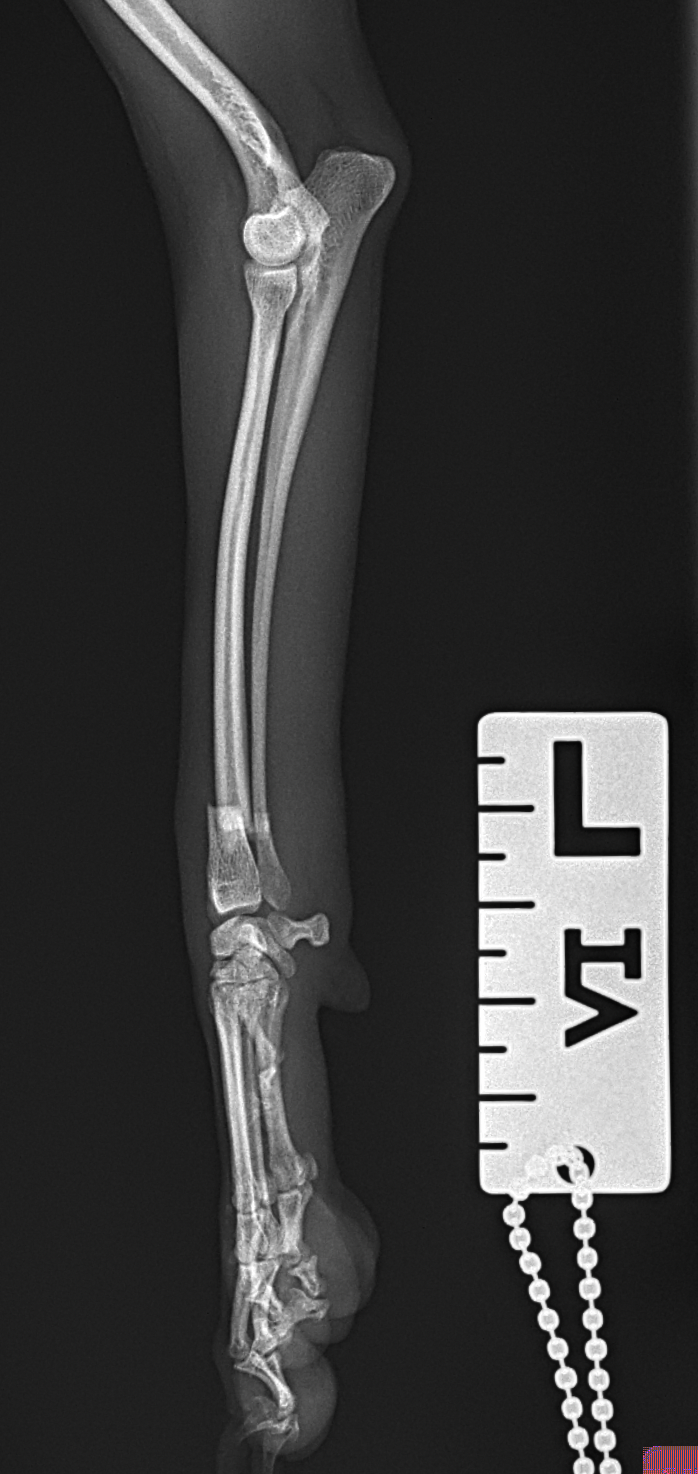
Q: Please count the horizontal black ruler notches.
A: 9